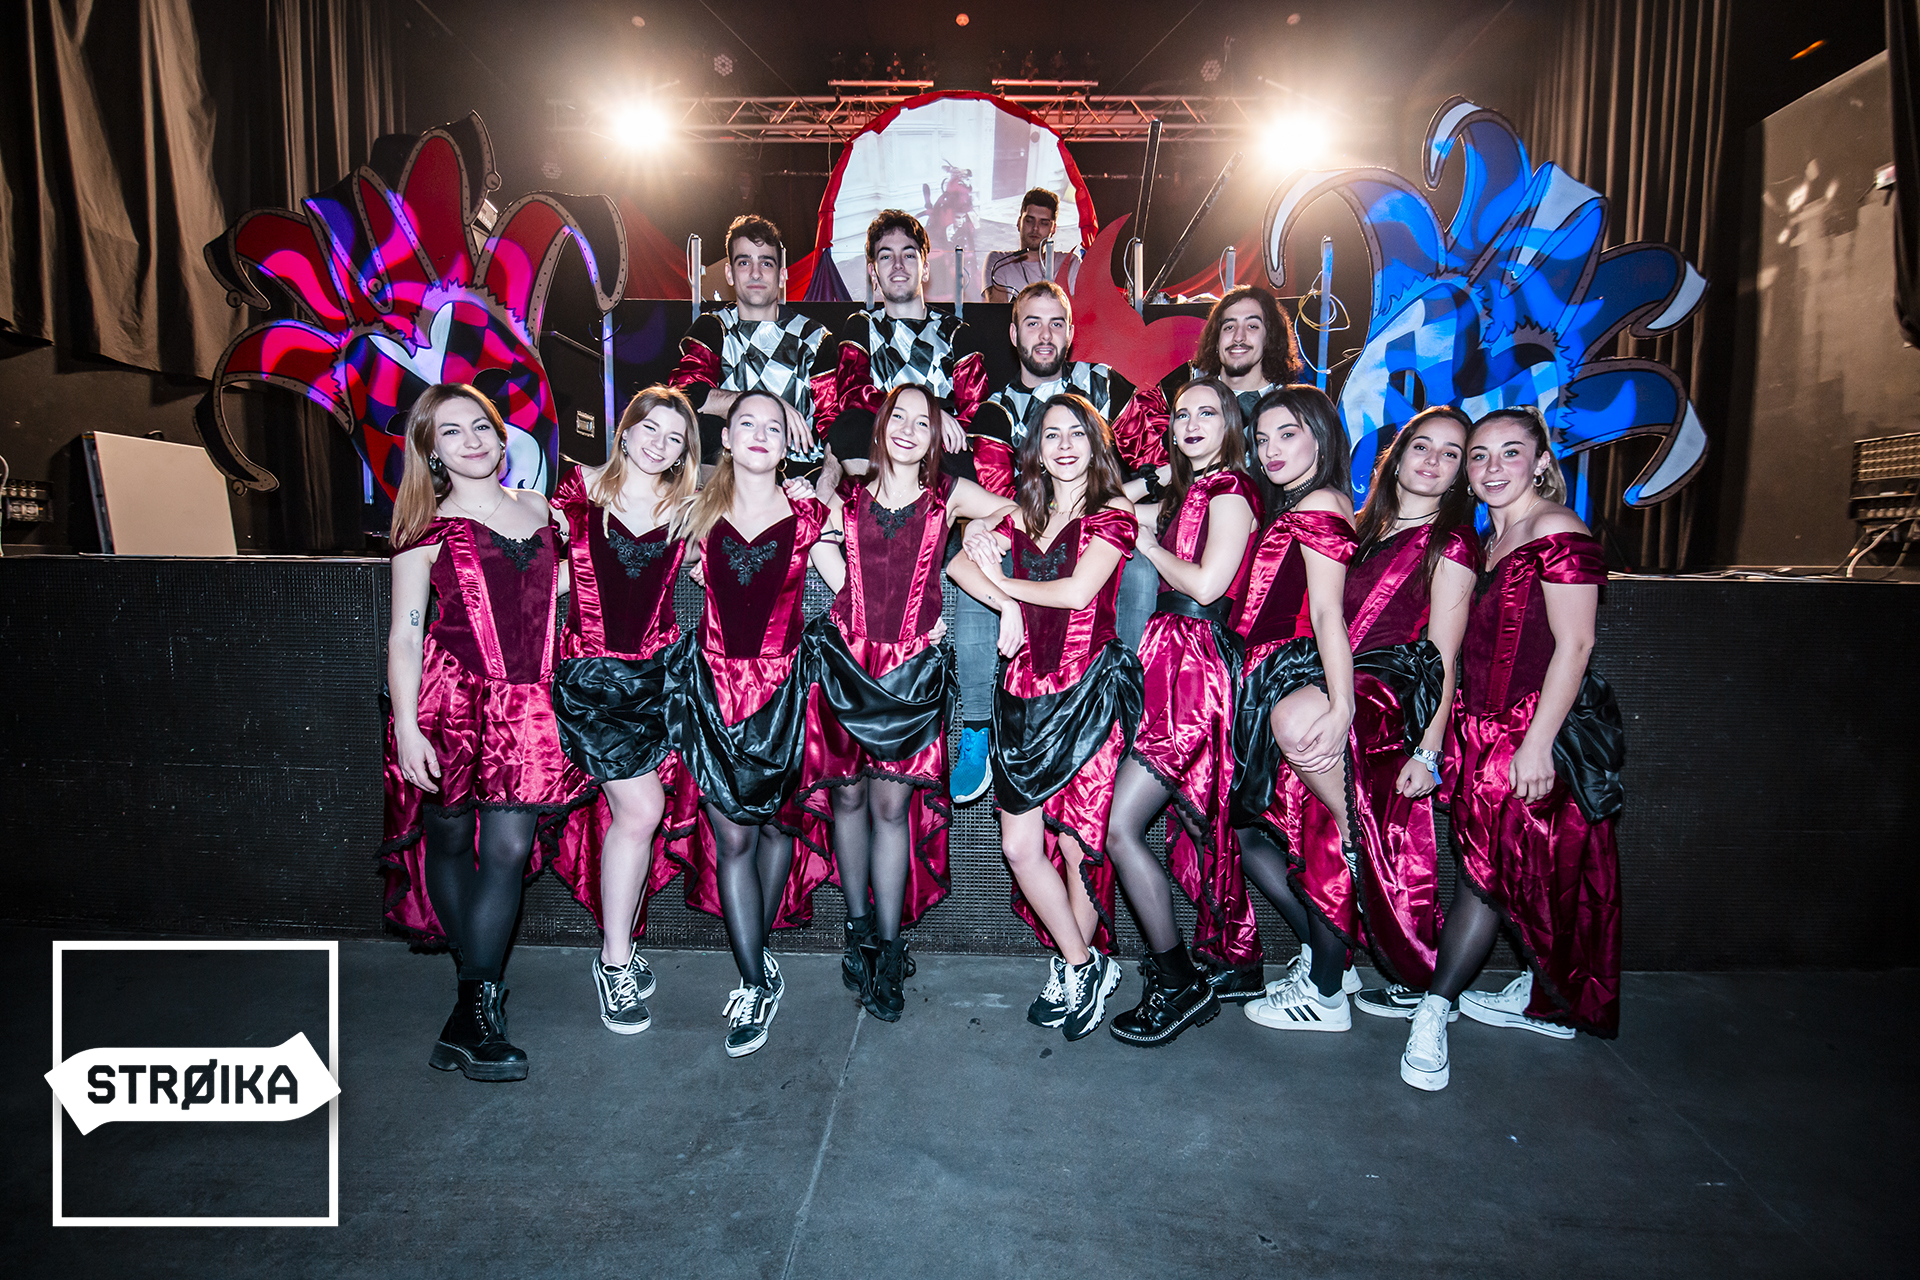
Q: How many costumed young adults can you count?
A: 13